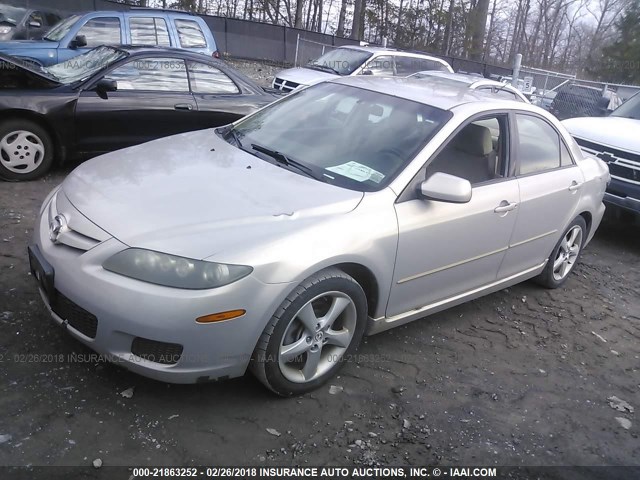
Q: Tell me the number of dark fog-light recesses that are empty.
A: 1